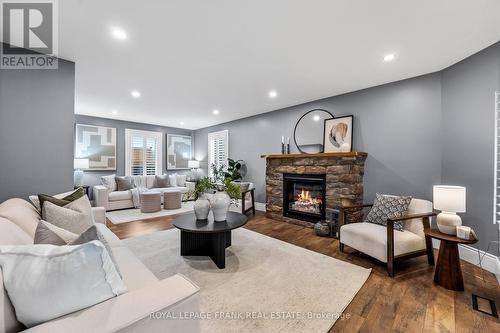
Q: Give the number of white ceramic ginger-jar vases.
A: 2